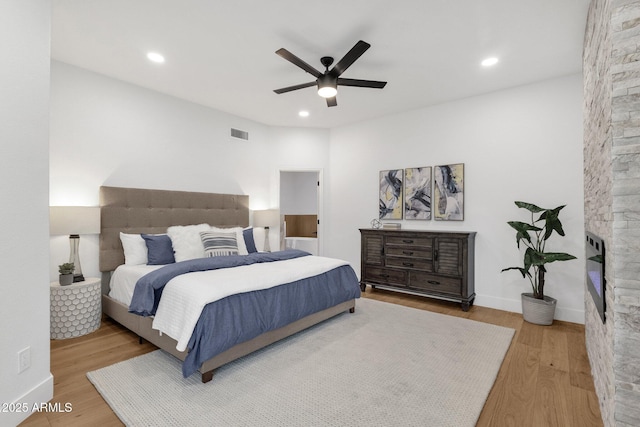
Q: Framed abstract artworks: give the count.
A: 3